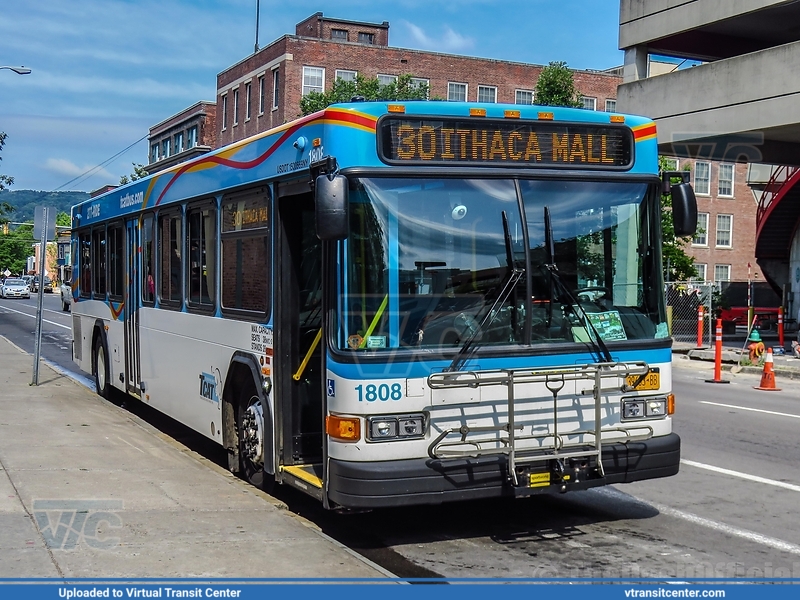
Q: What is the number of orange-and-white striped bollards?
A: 3